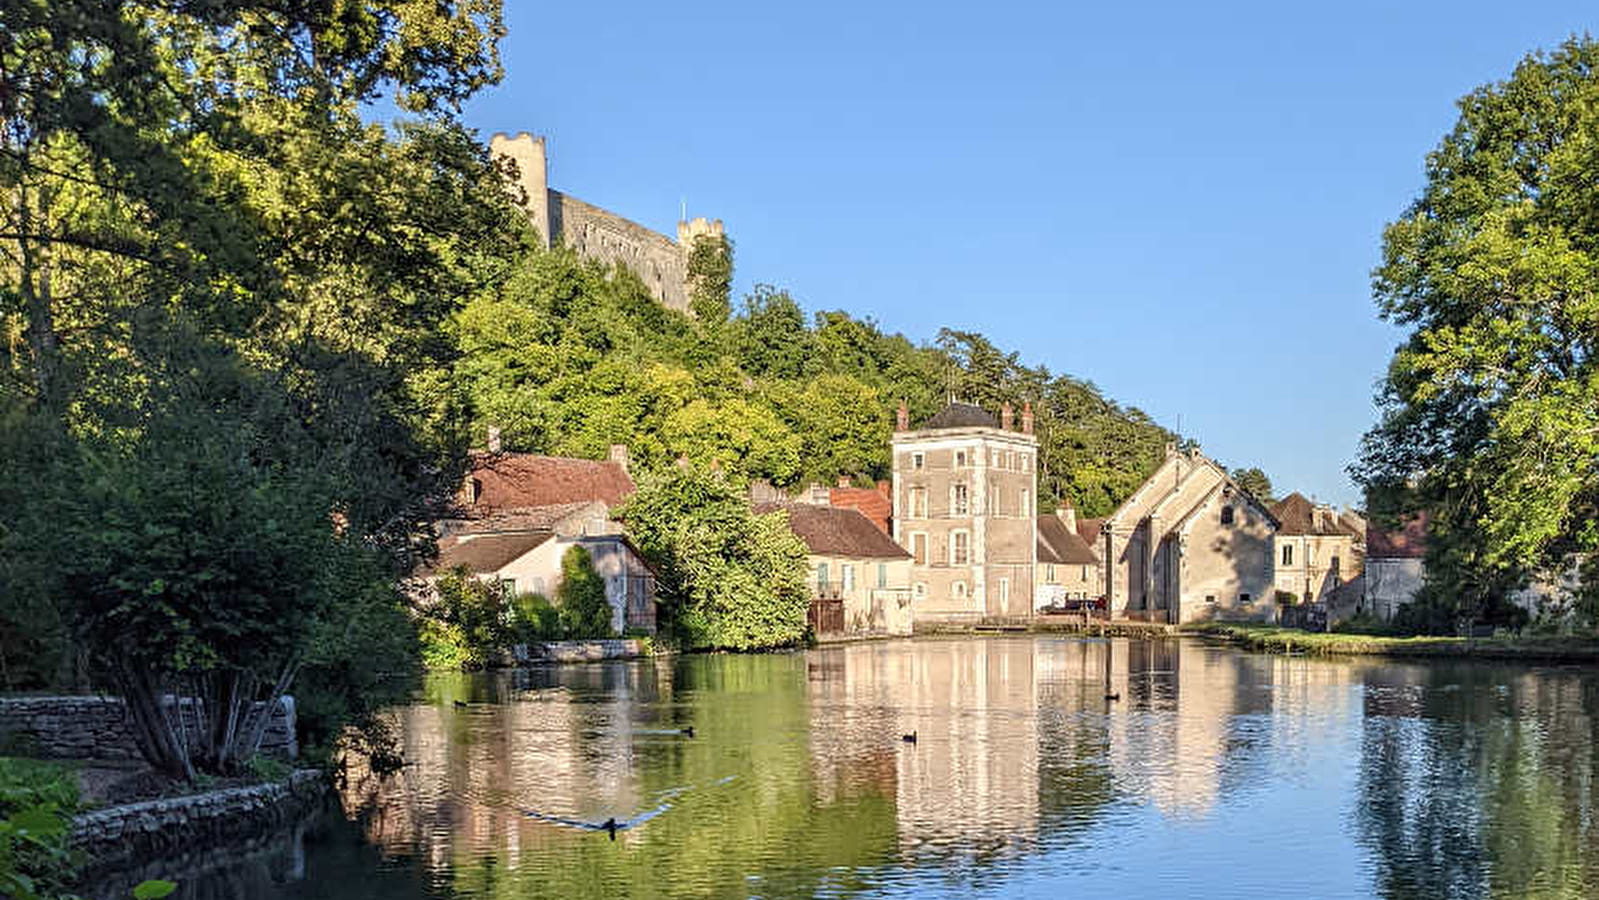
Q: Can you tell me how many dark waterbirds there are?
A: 5